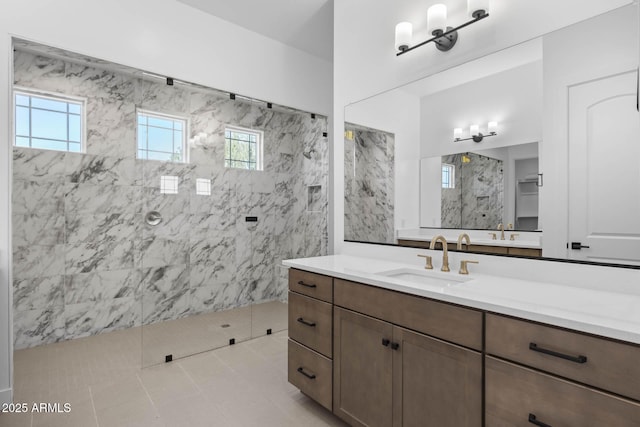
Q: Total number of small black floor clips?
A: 3